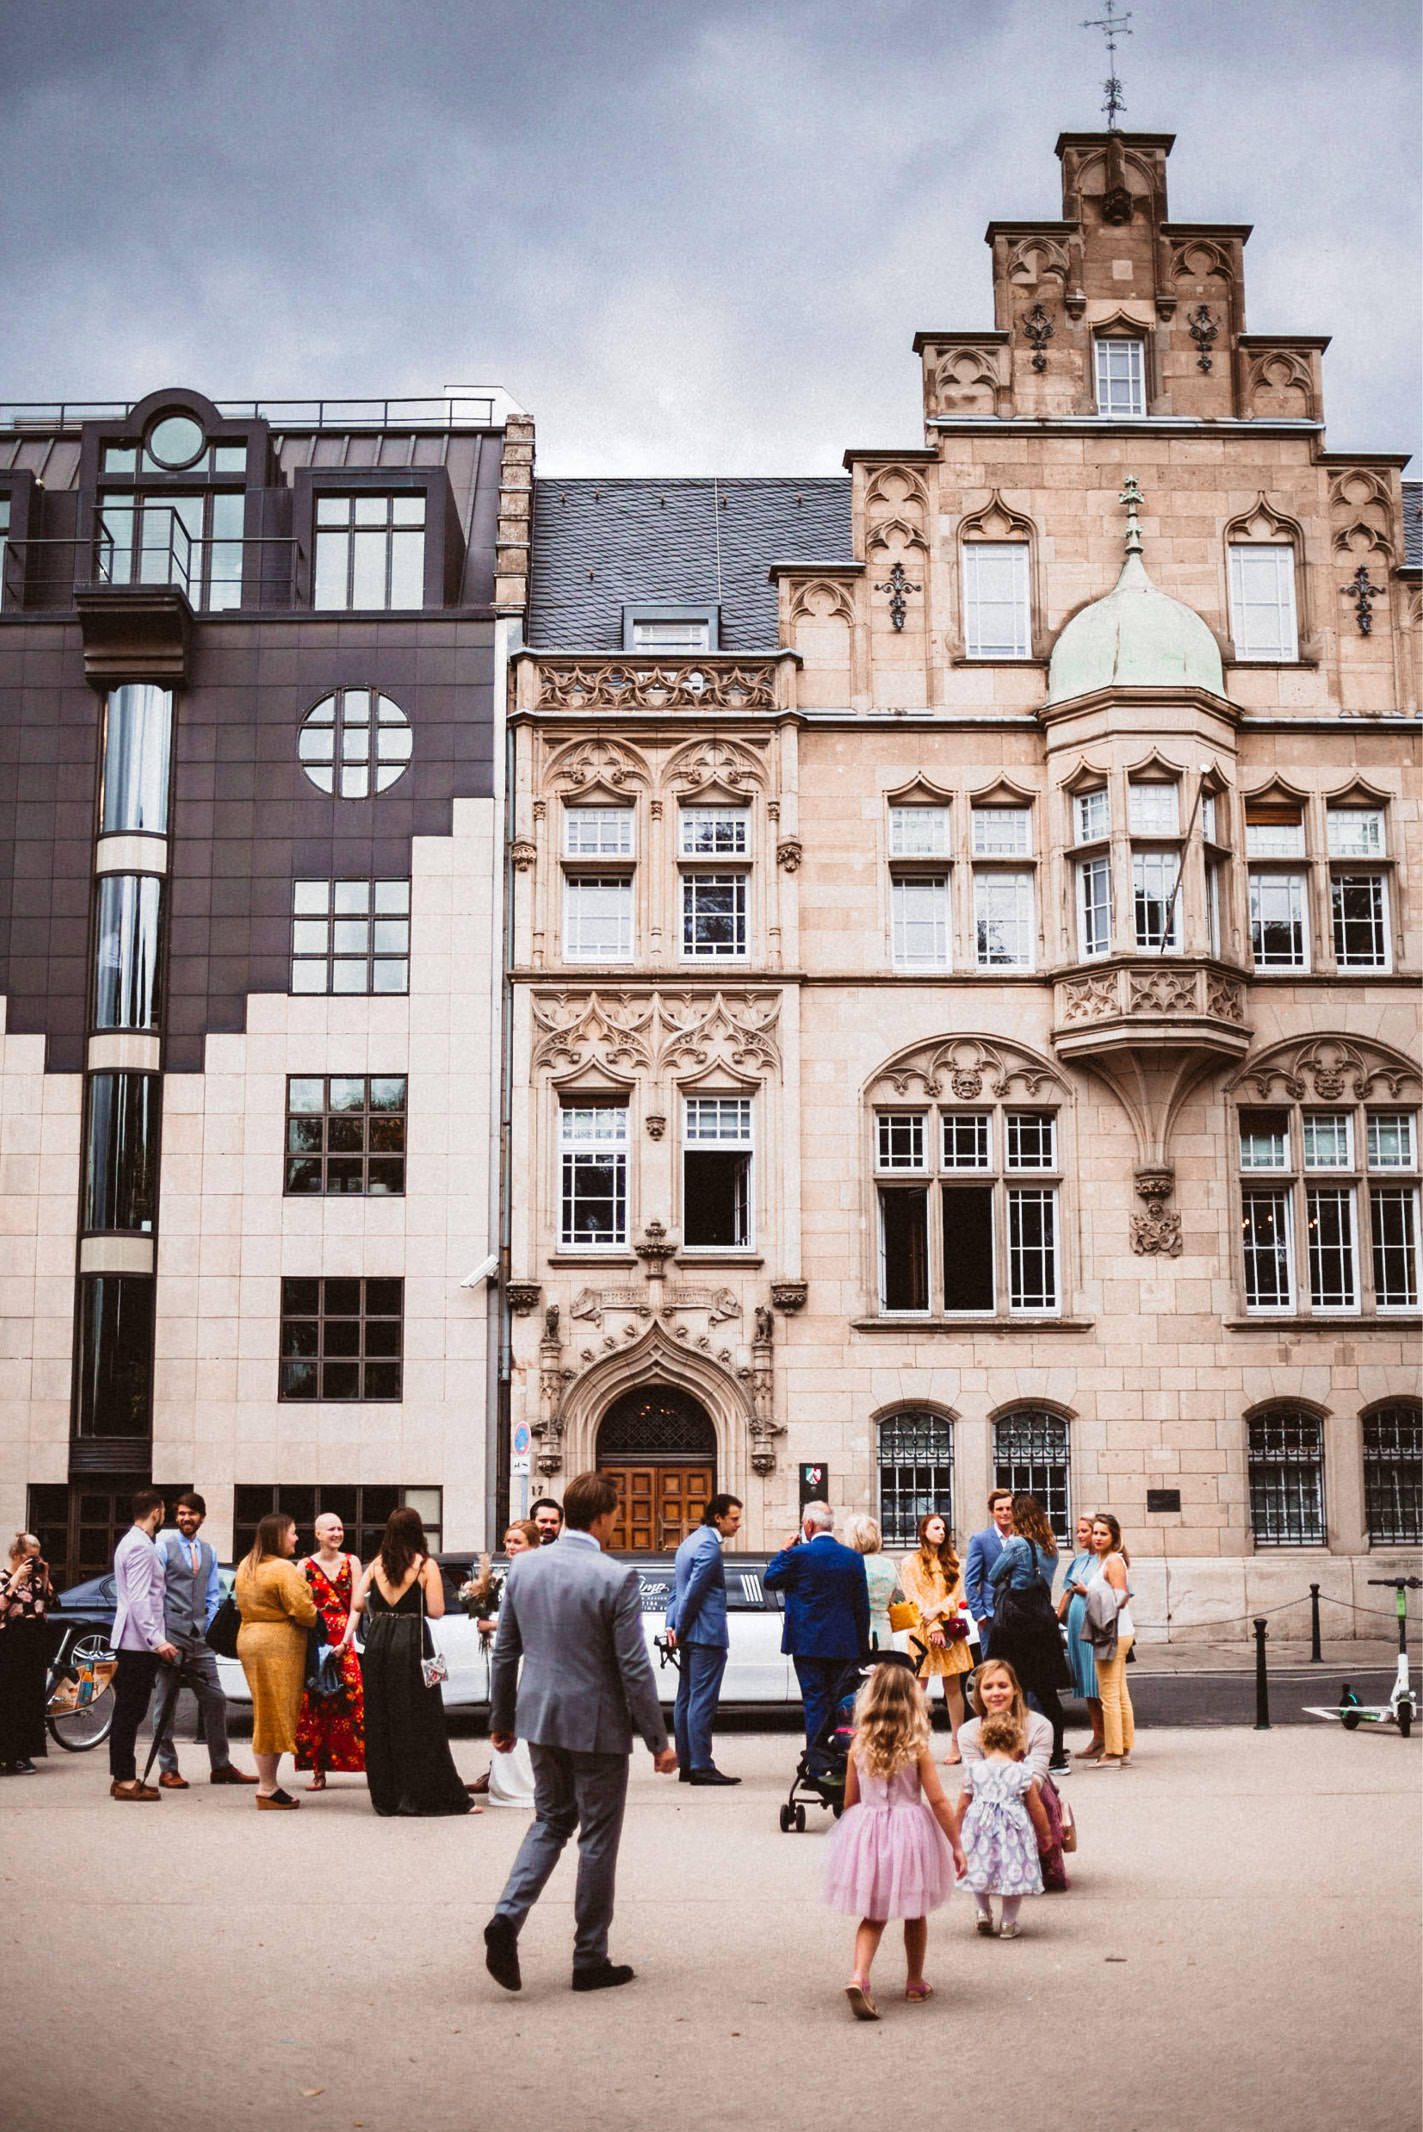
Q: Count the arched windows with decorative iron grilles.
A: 4